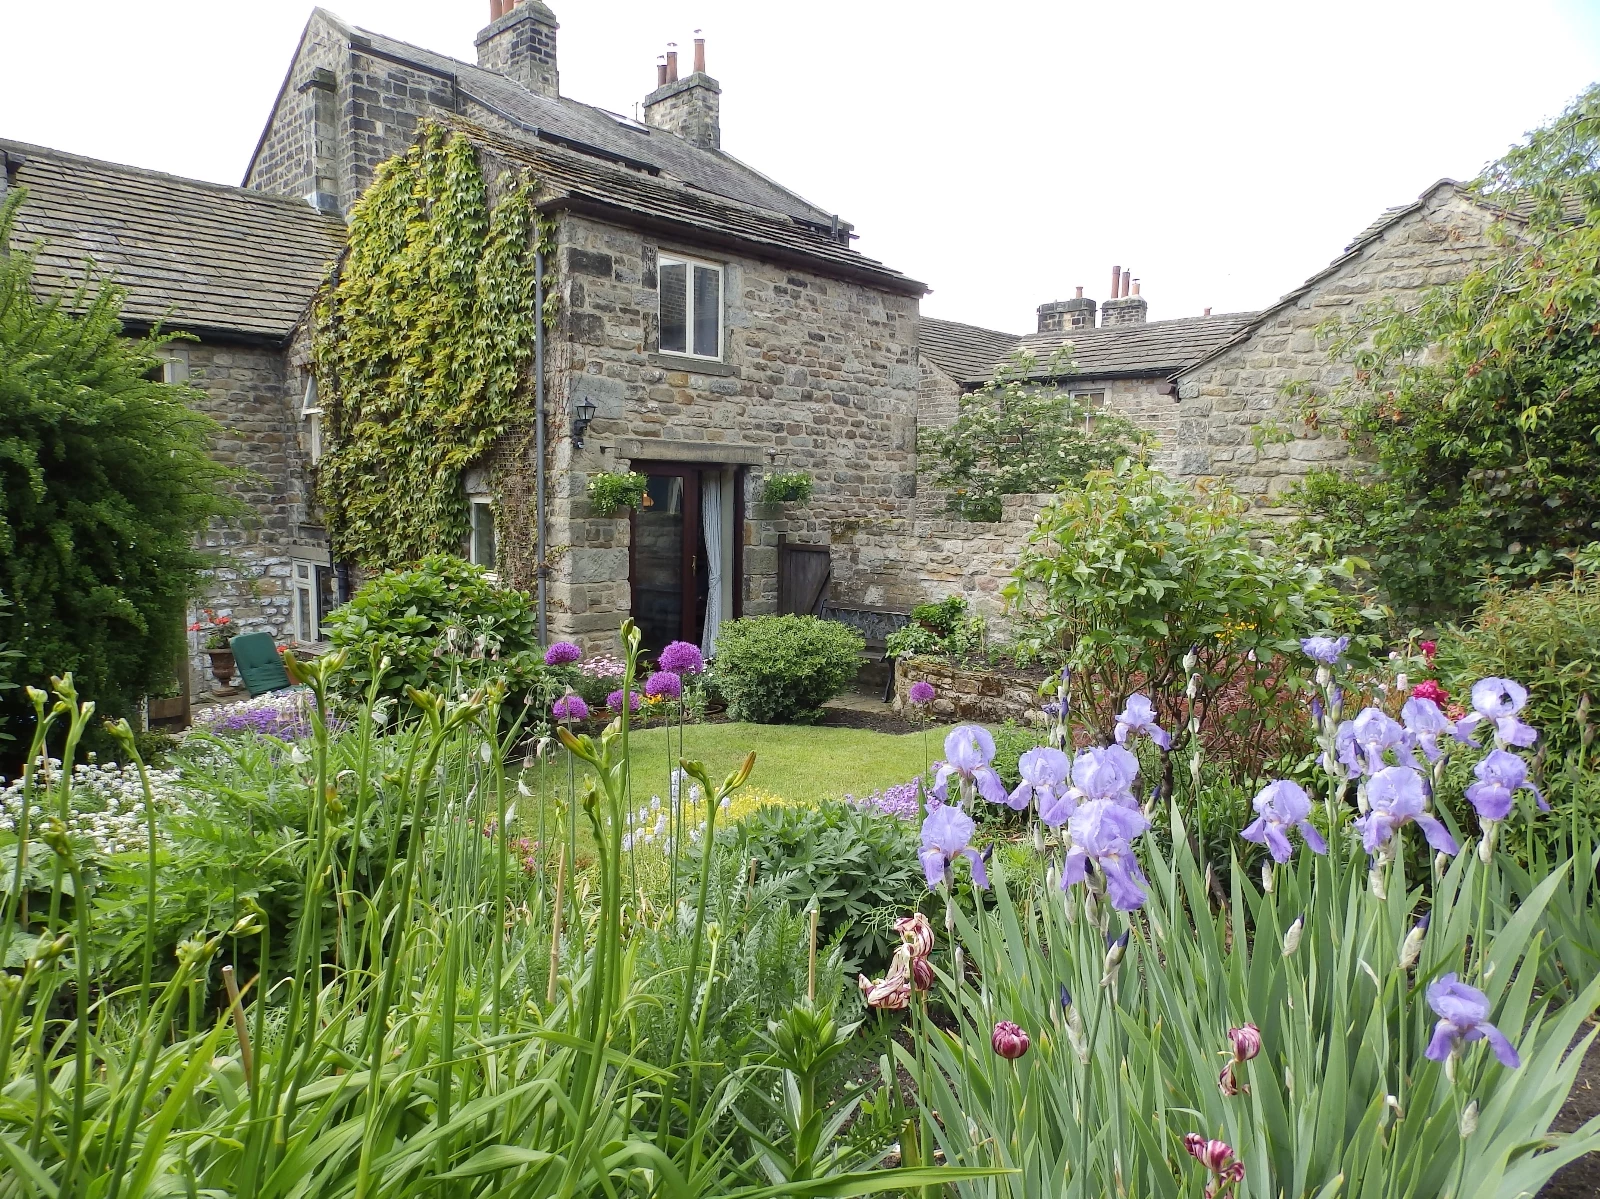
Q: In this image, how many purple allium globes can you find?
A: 6